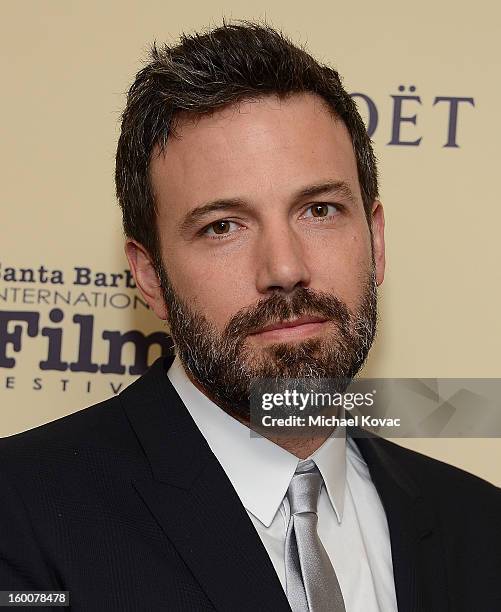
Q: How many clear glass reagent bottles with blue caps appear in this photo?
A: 0